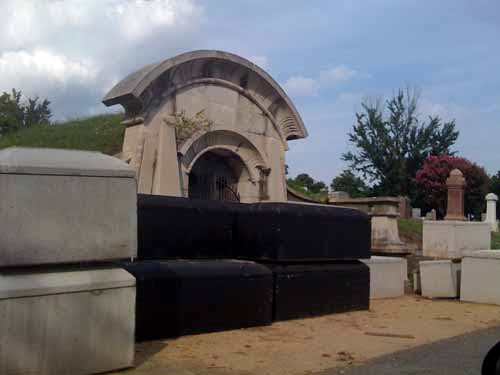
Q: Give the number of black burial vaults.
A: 4